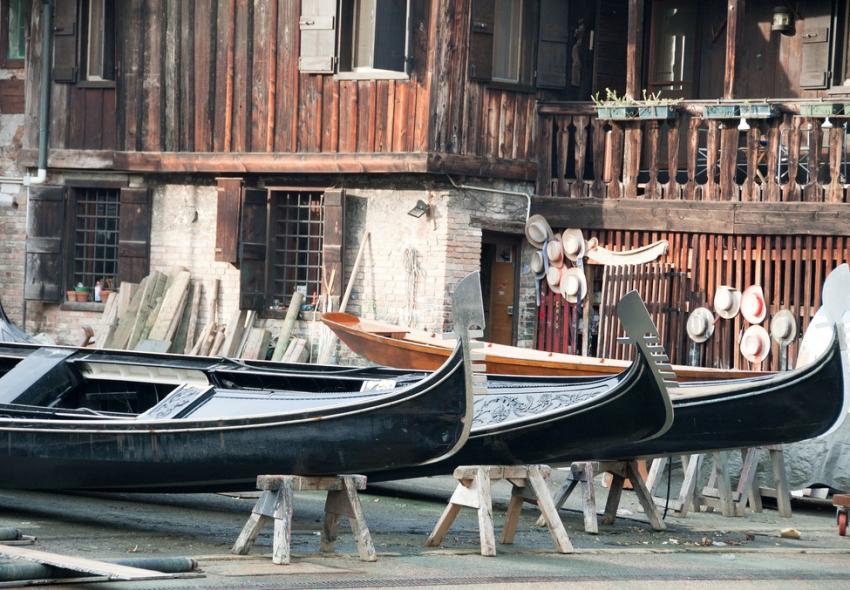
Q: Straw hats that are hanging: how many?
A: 11